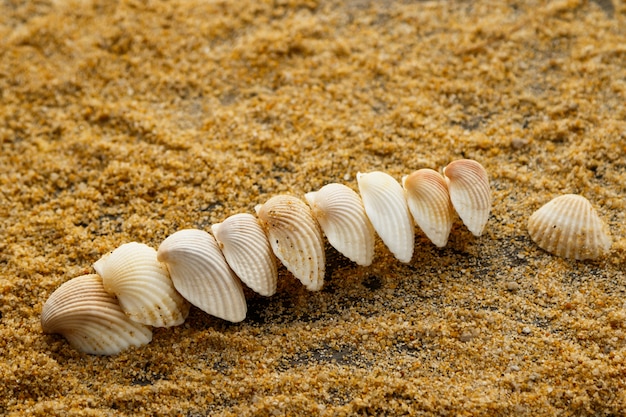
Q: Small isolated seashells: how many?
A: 1